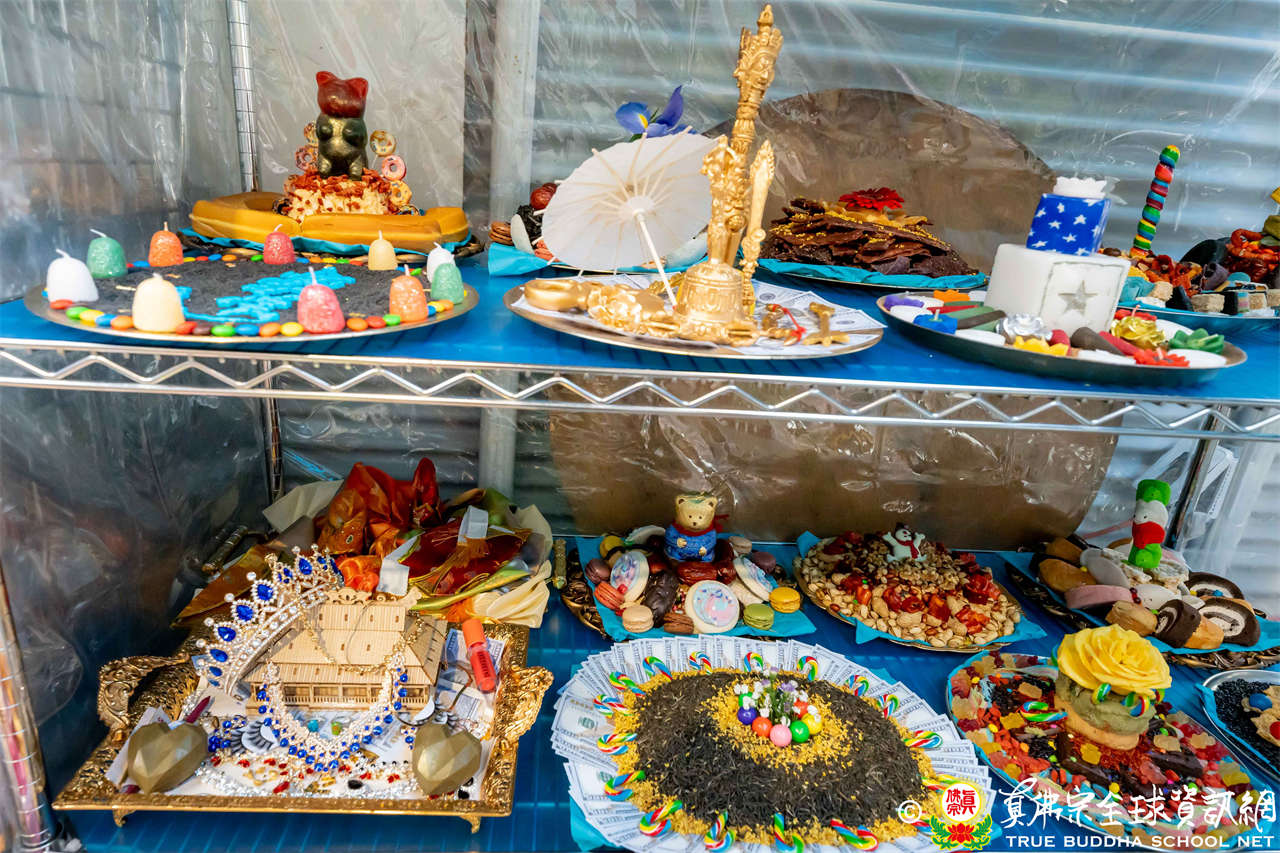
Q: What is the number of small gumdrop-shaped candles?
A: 10